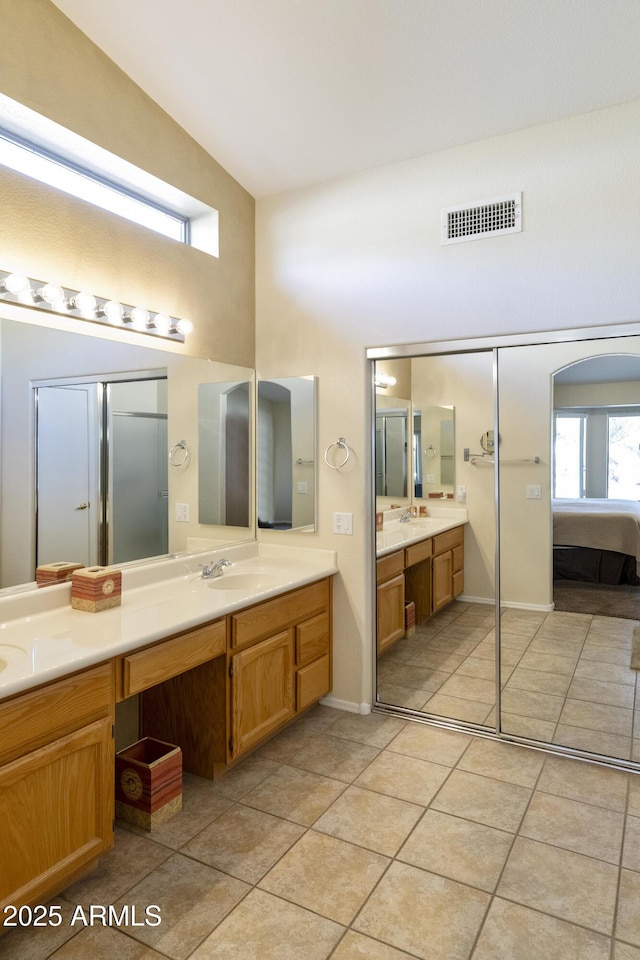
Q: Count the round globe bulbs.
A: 7